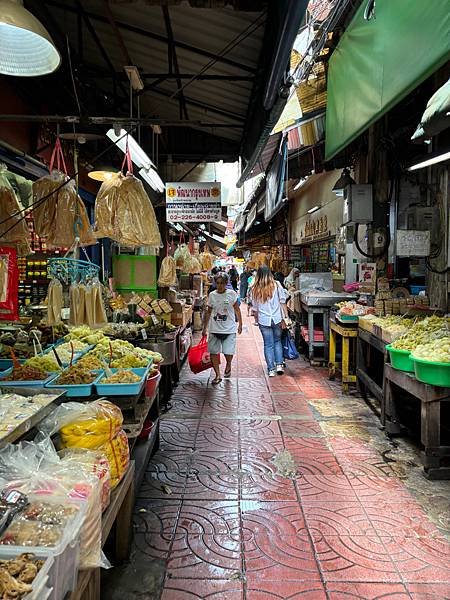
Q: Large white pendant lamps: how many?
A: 1